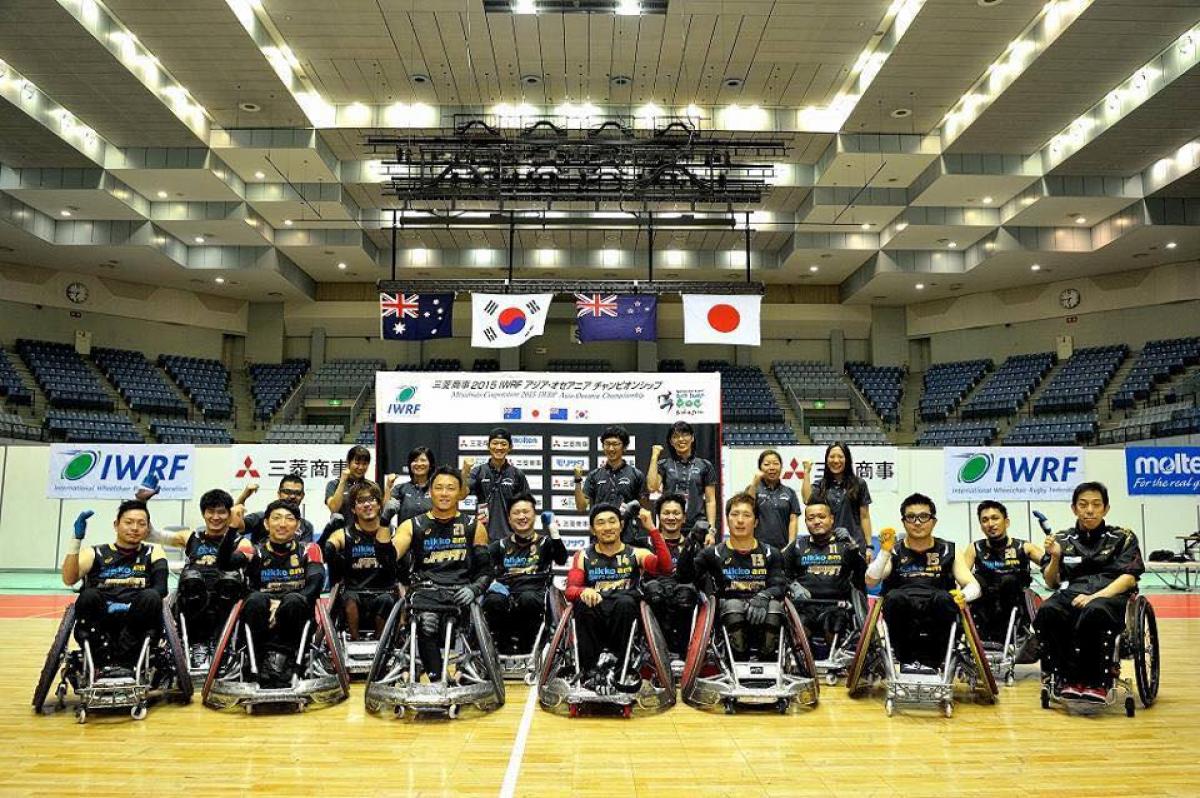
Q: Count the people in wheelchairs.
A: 13